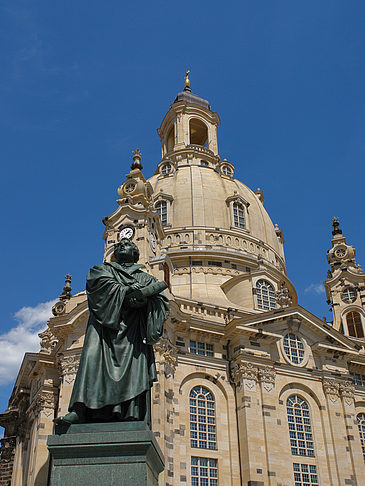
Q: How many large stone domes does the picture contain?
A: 1